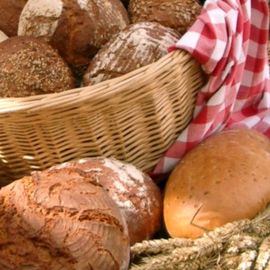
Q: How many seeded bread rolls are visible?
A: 2